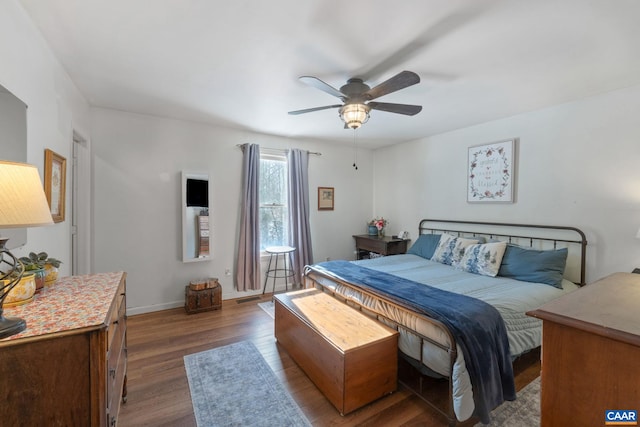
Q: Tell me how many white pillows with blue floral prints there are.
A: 2